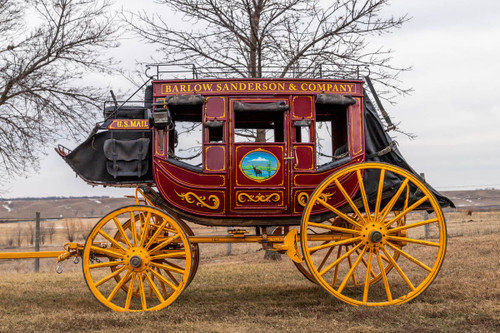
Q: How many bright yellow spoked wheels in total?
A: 4